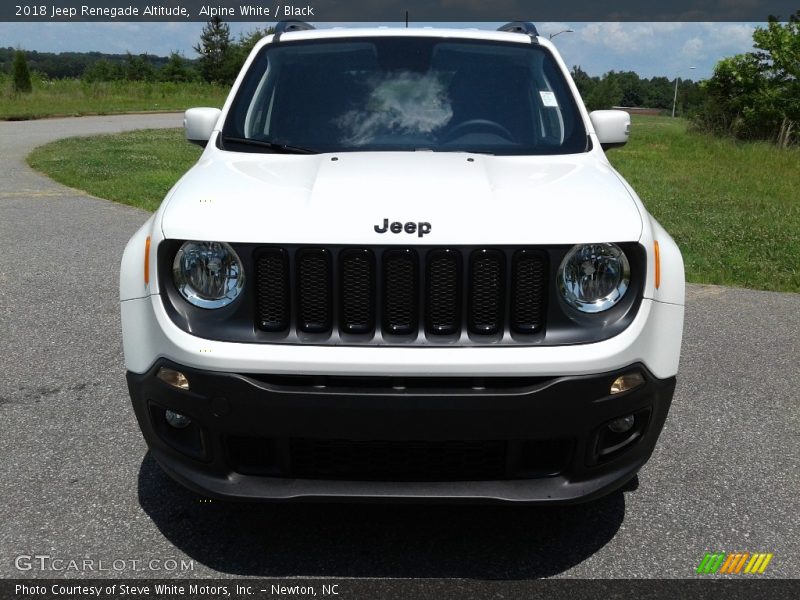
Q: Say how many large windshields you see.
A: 1